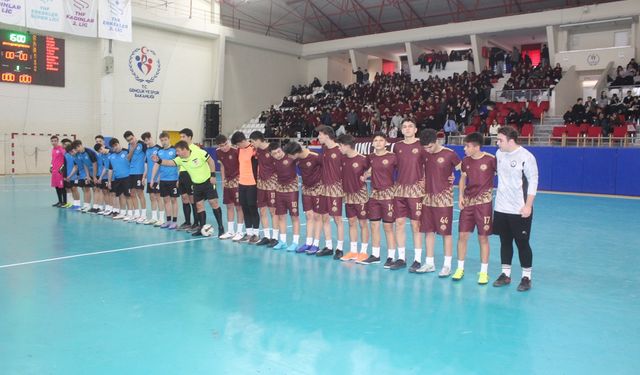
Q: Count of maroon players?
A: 10